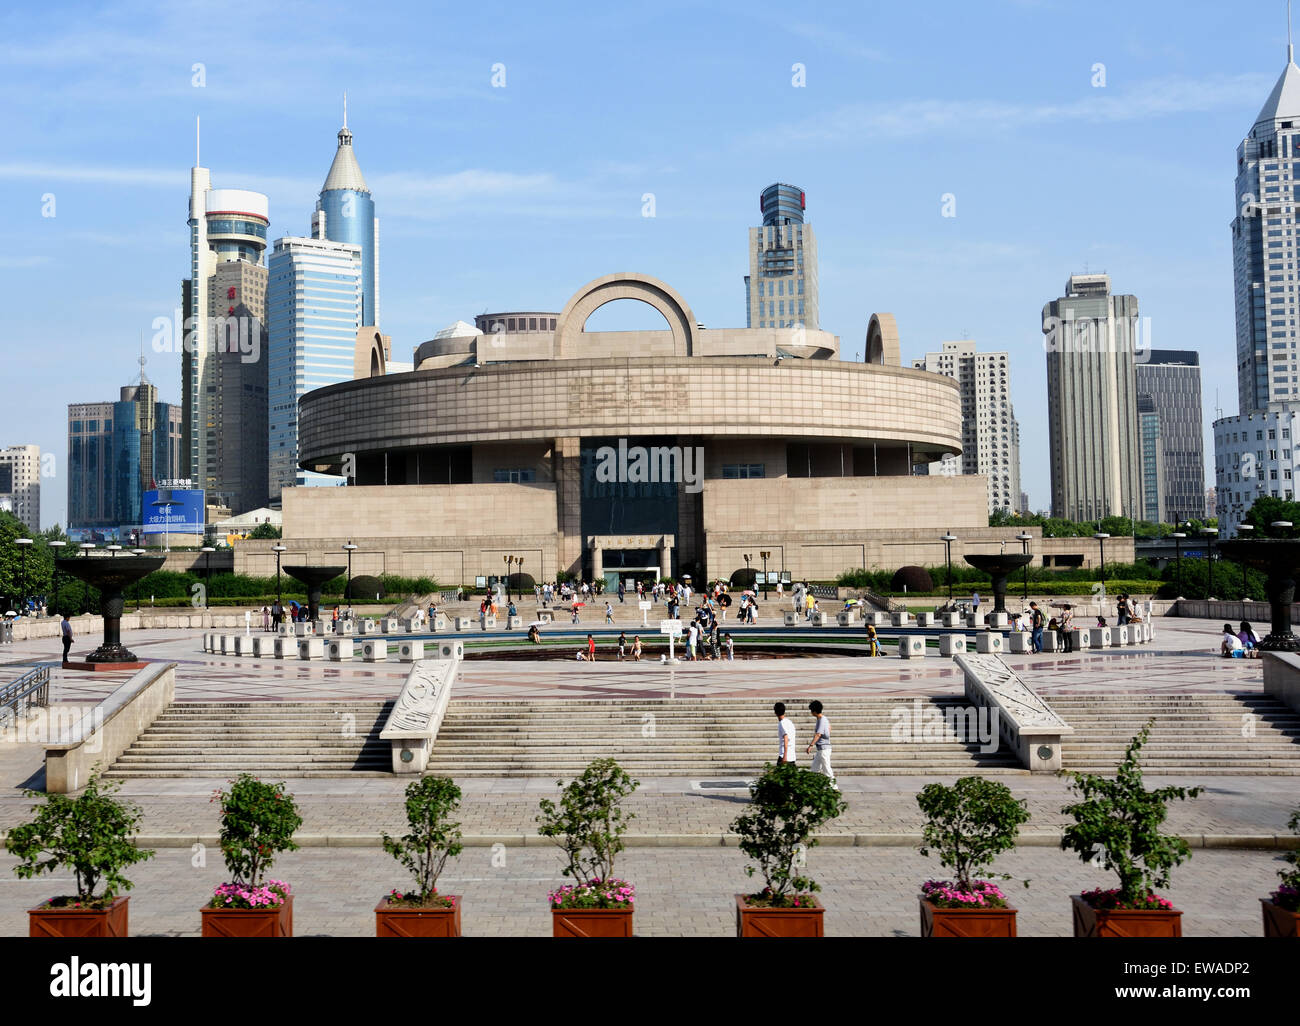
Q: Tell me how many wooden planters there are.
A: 8